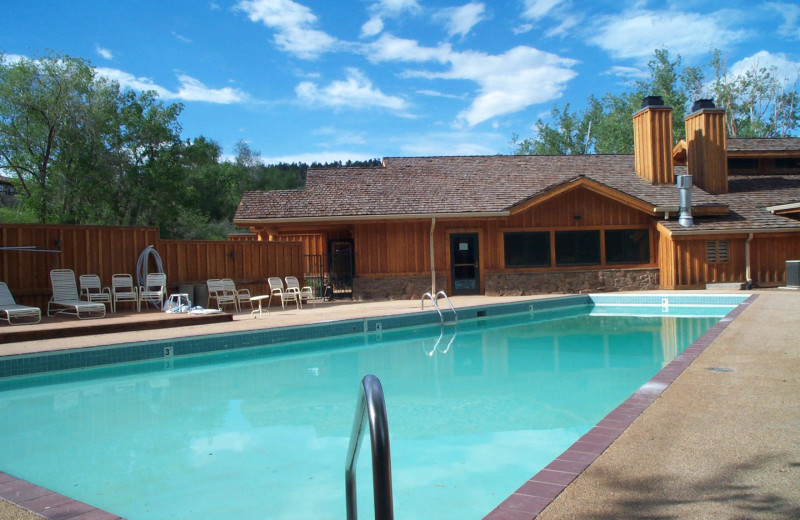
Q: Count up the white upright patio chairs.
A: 7